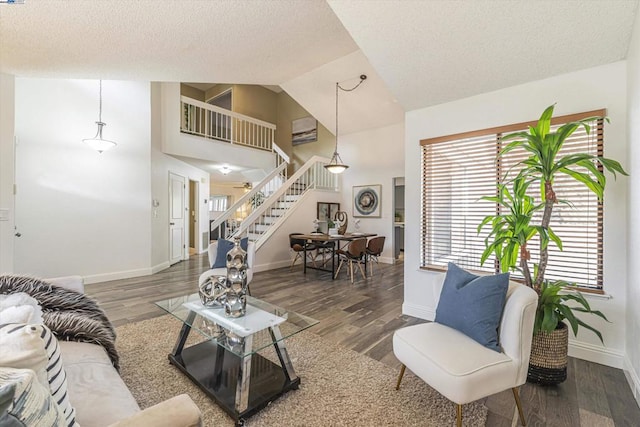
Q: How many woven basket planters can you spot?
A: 1